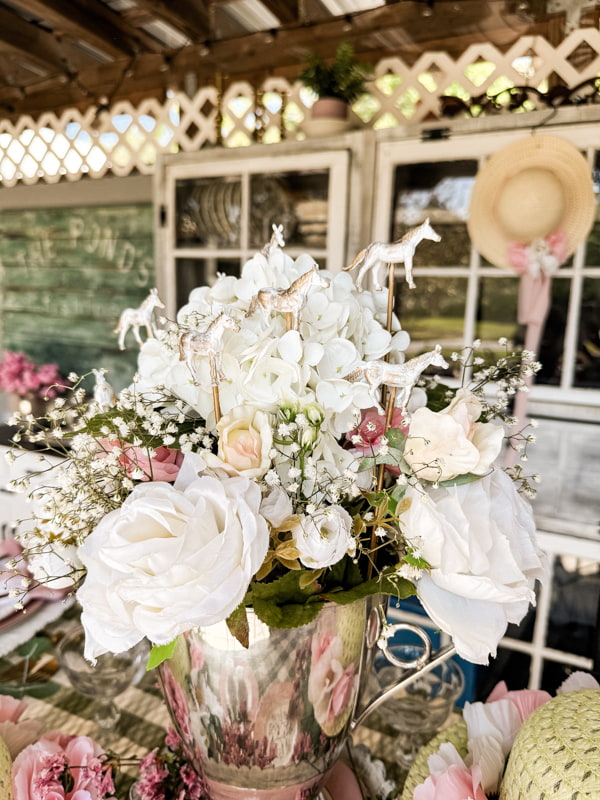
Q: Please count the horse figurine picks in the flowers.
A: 7